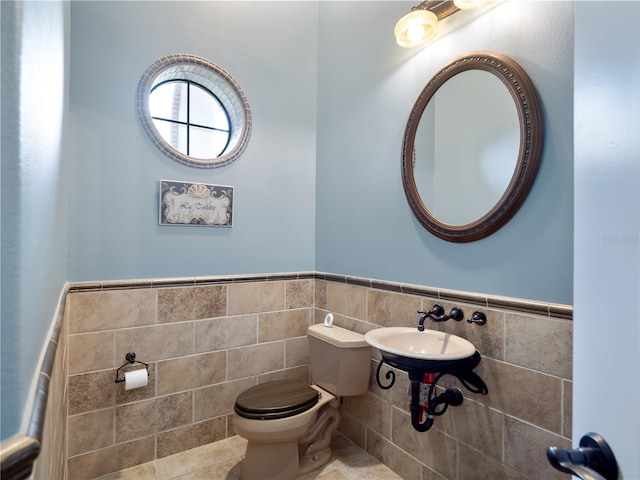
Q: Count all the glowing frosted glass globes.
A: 2